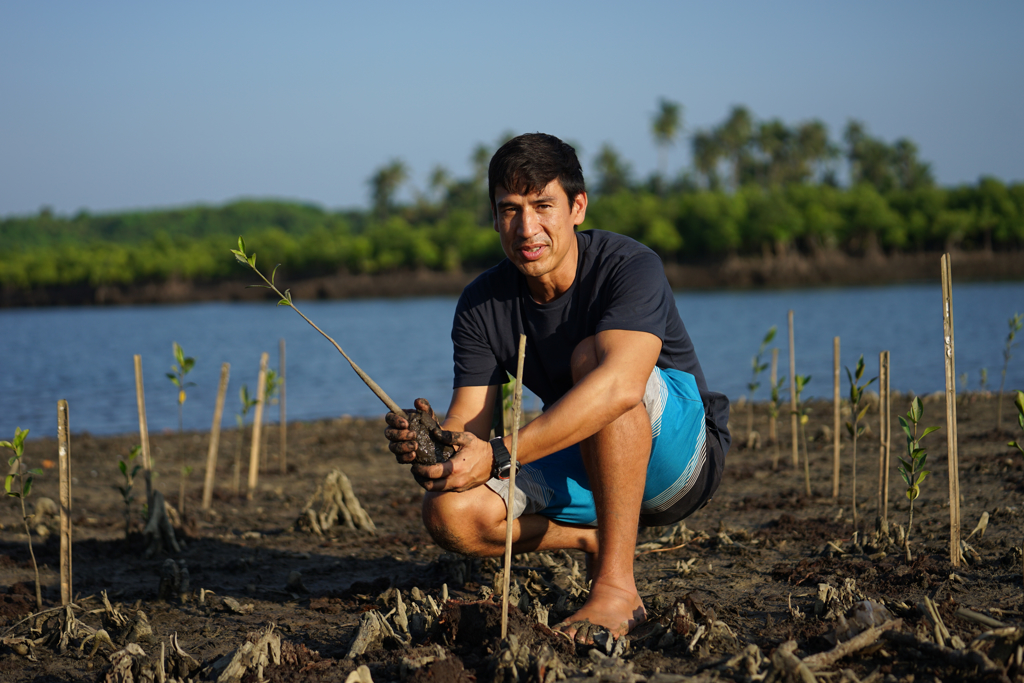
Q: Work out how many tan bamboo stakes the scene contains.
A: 11